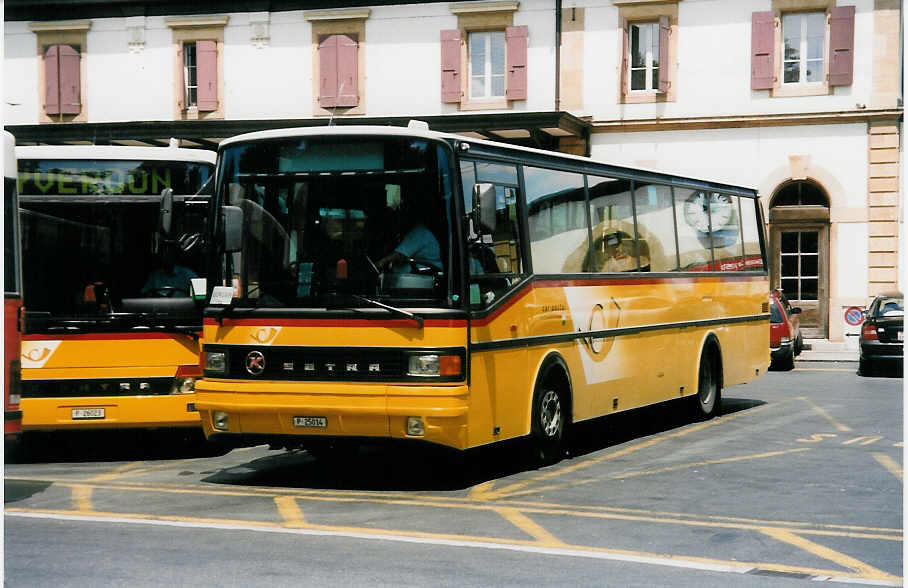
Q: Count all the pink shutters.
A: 12